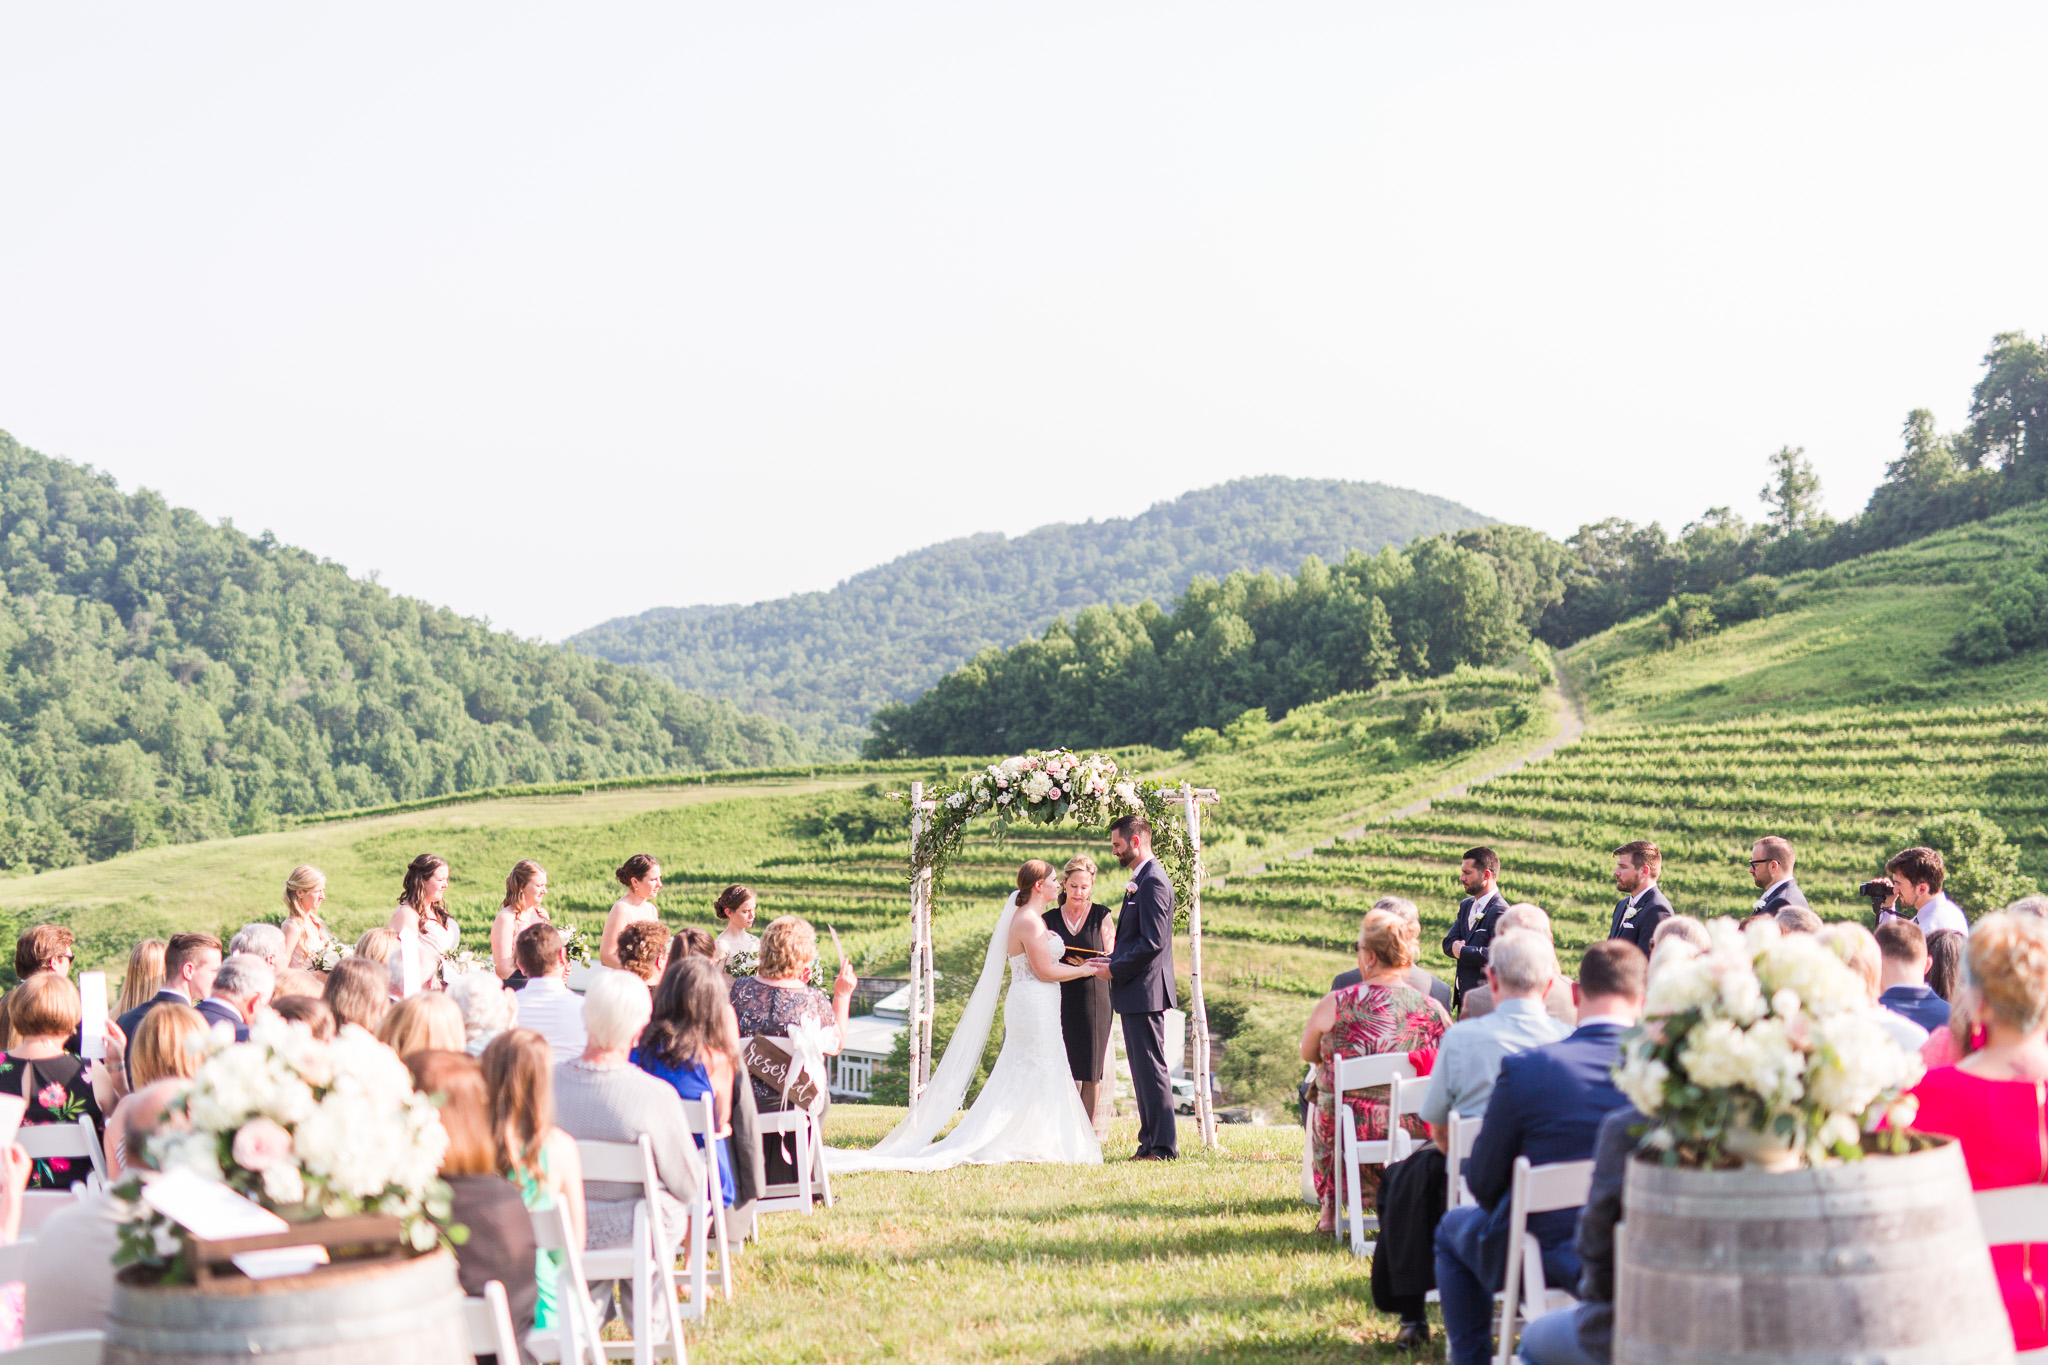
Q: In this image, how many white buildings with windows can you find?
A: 1